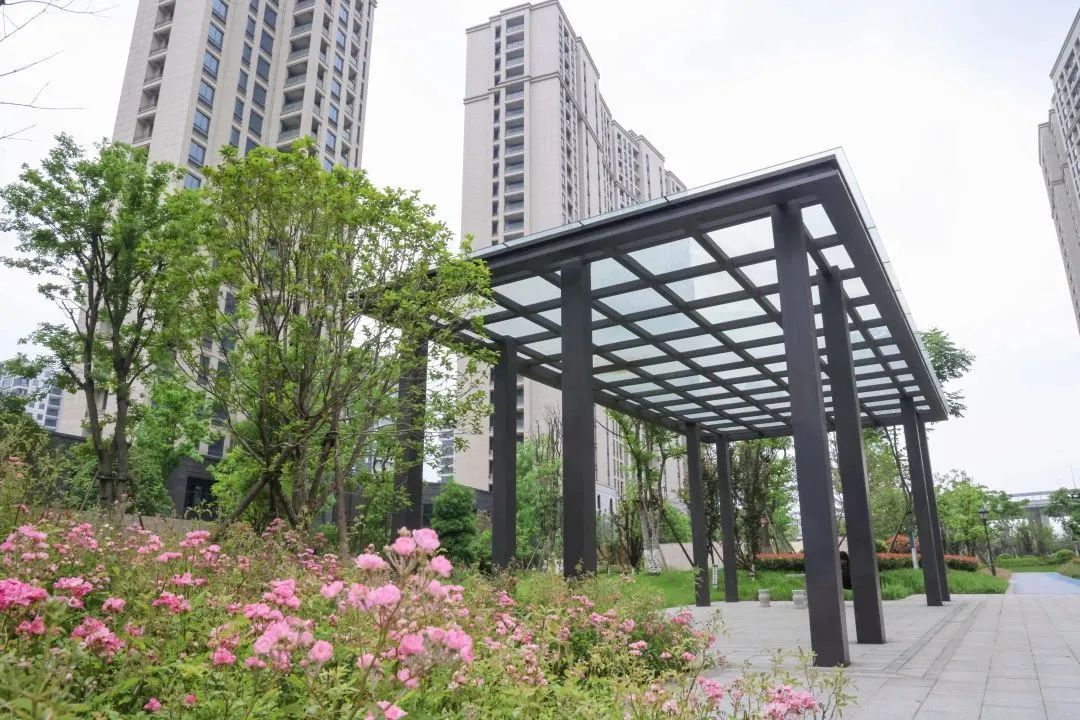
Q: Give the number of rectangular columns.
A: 9